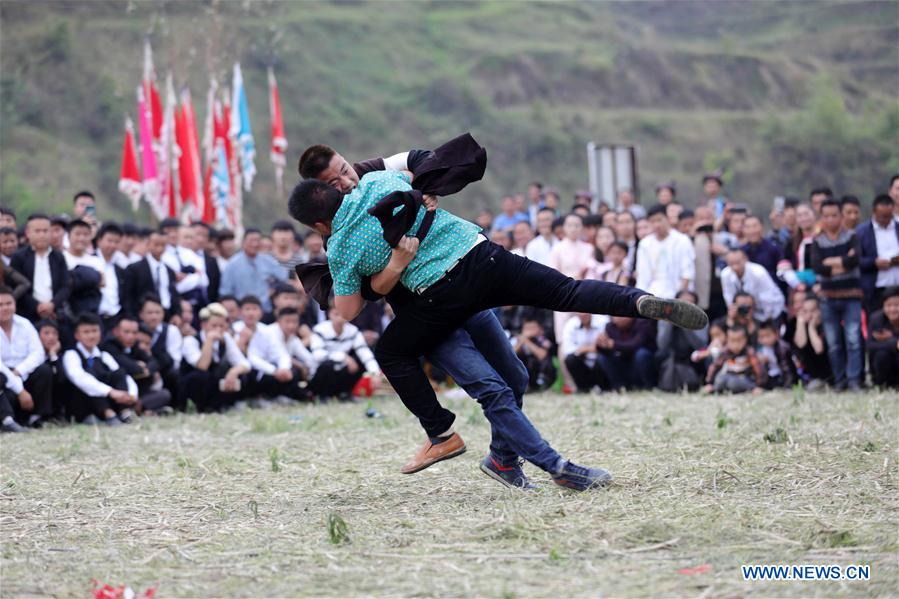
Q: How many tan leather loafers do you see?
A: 1